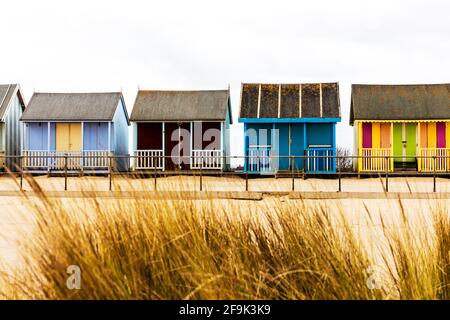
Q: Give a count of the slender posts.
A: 10